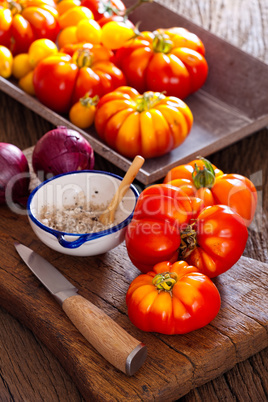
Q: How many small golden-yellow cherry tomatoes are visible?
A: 10